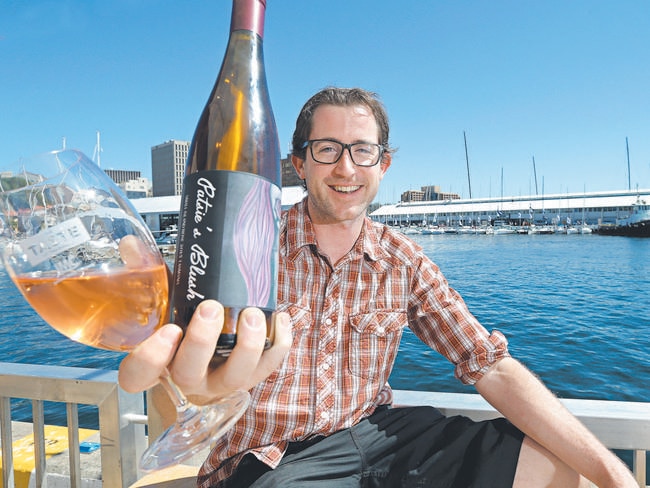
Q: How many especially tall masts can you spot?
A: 3